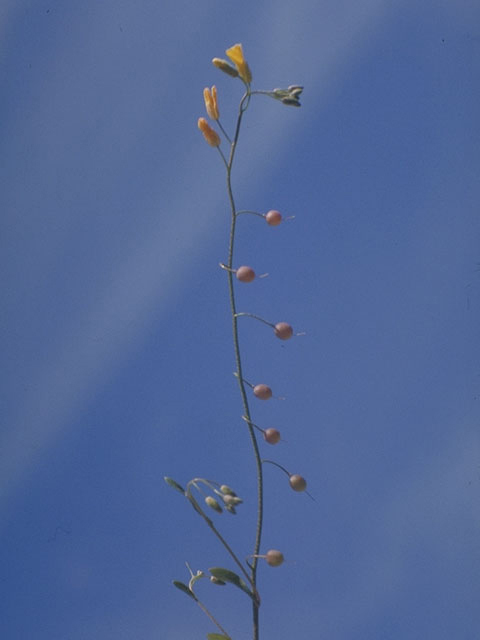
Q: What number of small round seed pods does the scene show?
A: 7